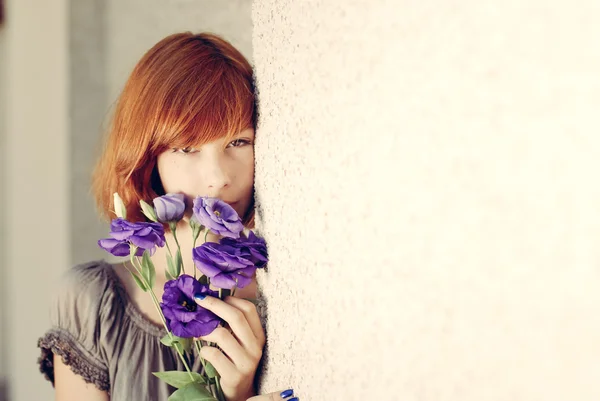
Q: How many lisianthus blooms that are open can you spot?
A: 5